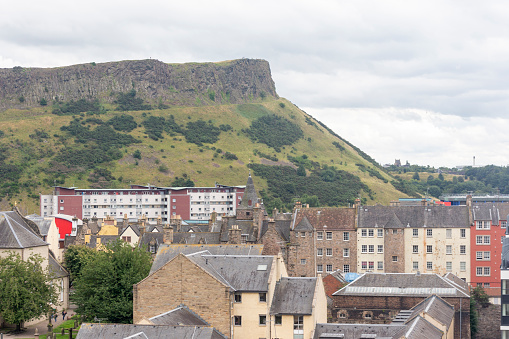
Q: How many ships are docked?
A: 0